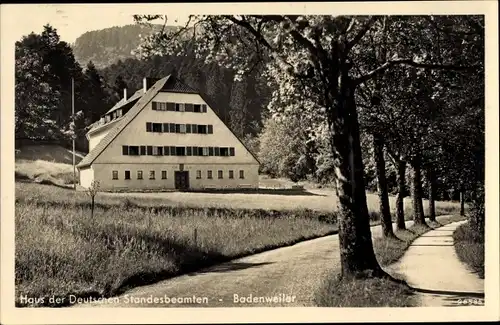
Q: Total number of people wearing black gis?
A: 0